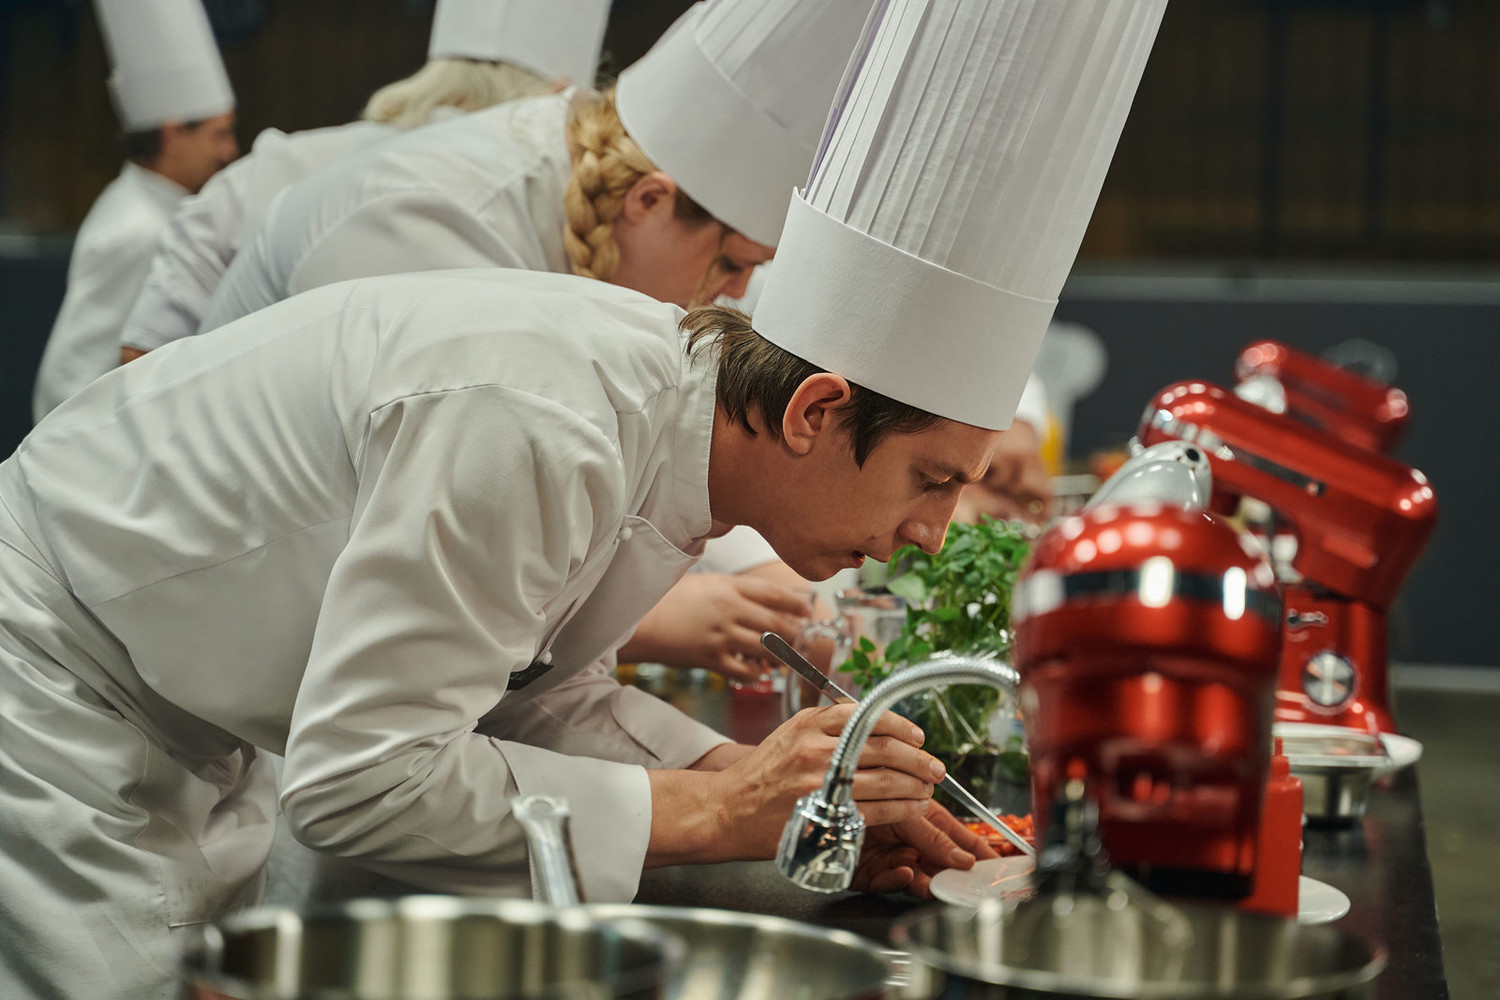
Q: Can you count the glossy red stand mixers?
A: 3